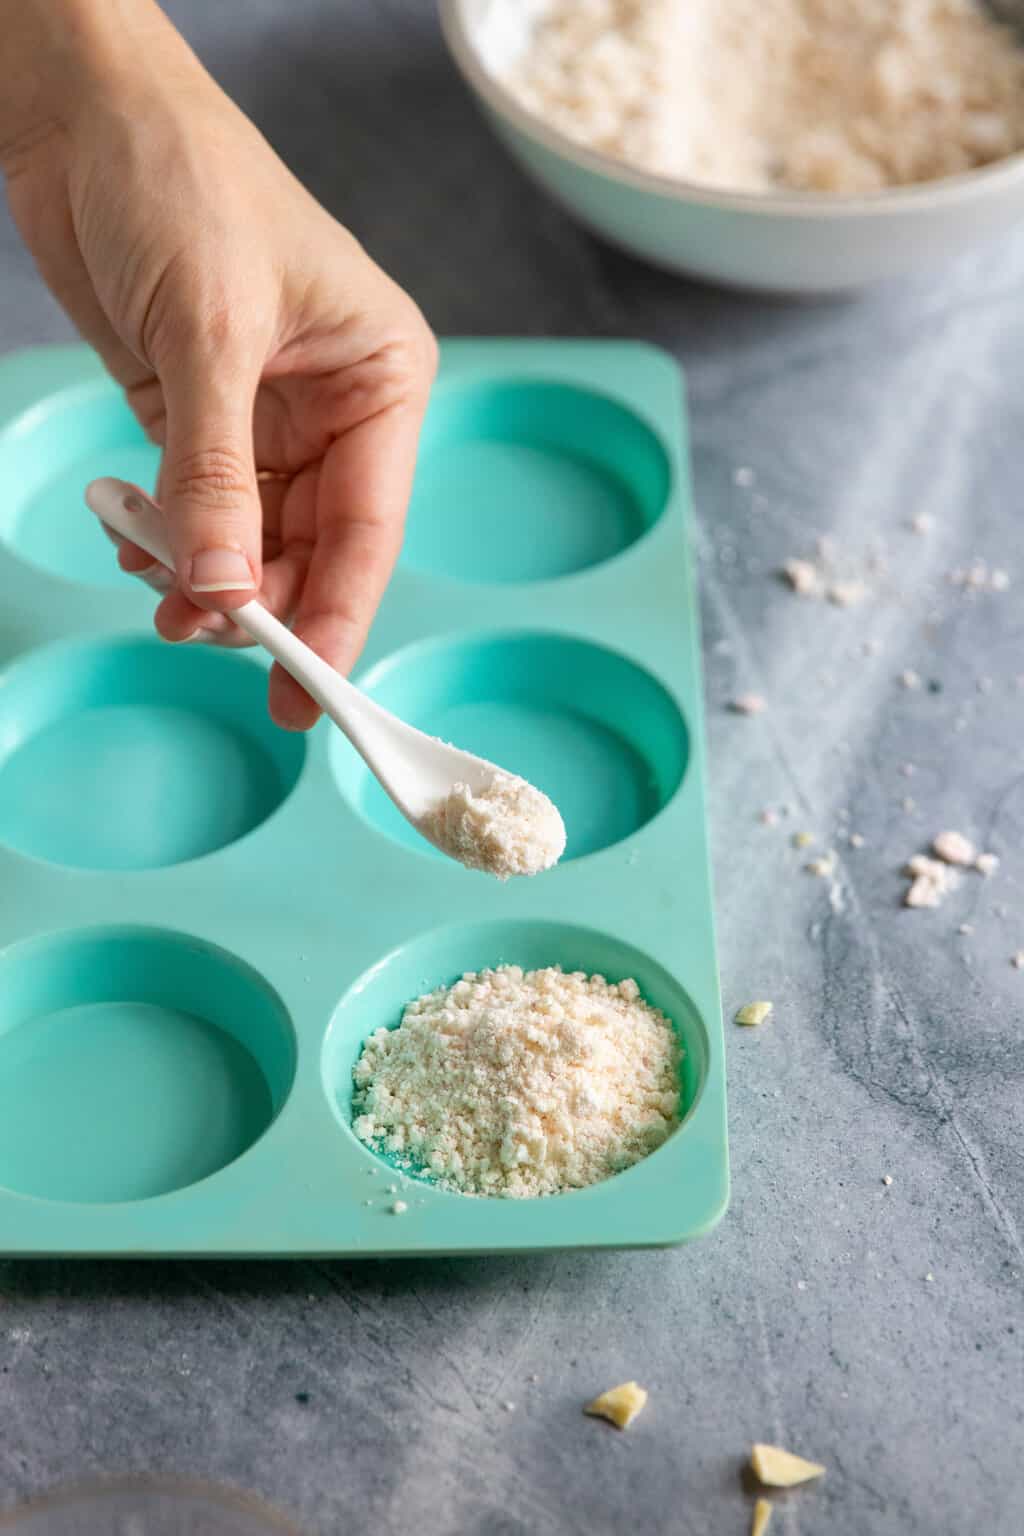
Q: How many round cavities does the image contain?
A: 6